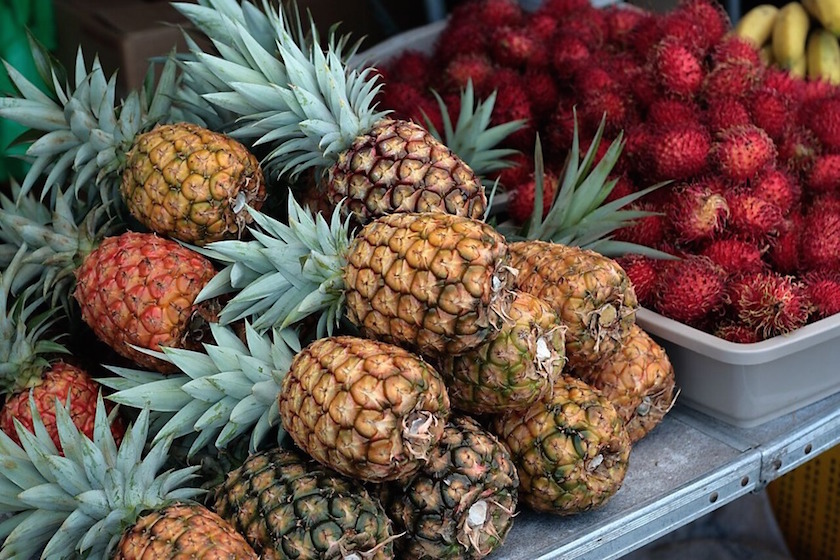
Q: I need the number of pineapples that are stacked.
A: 13